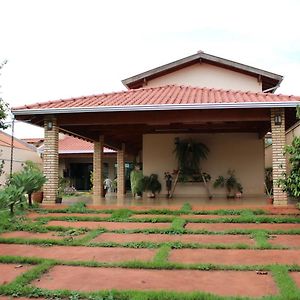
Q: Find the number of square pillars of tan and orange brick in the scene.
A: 4